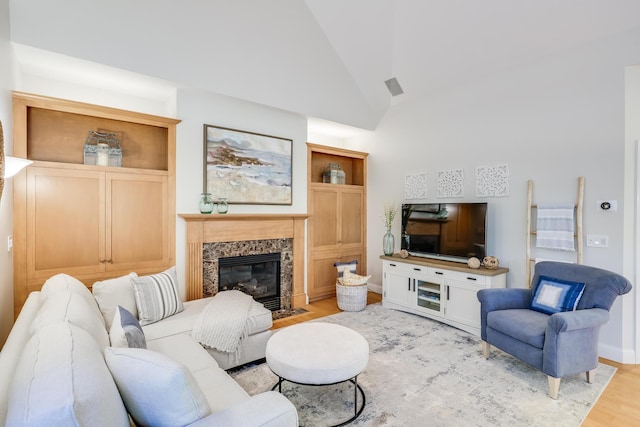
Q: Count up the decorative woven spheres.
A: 3